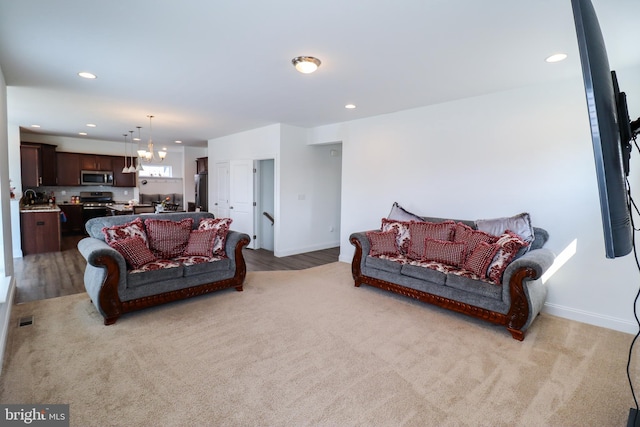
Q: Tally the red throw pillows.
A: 12